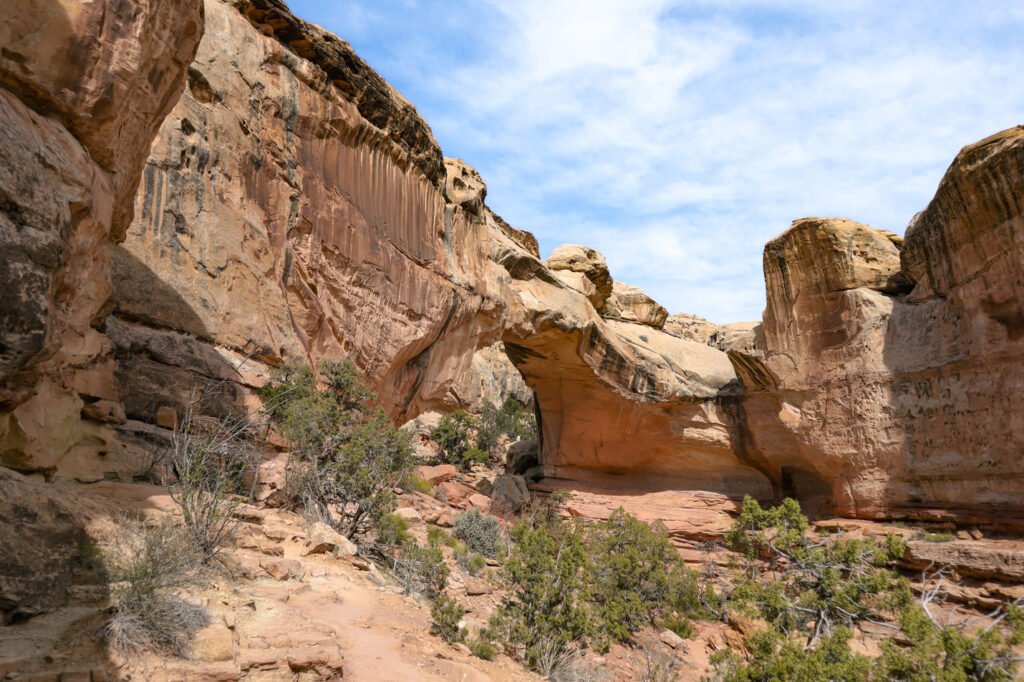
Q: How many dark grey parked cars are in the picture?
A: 0